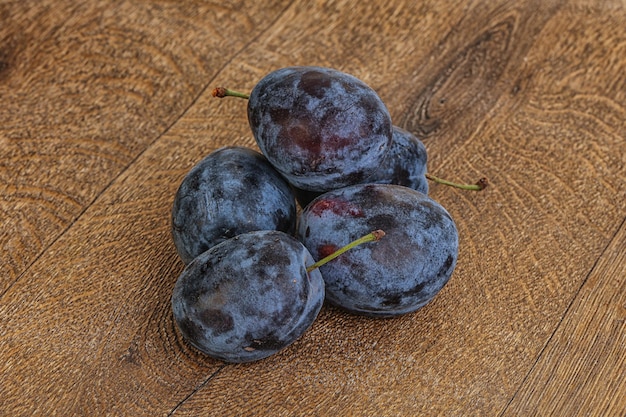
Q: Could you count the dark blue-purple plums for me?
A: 5